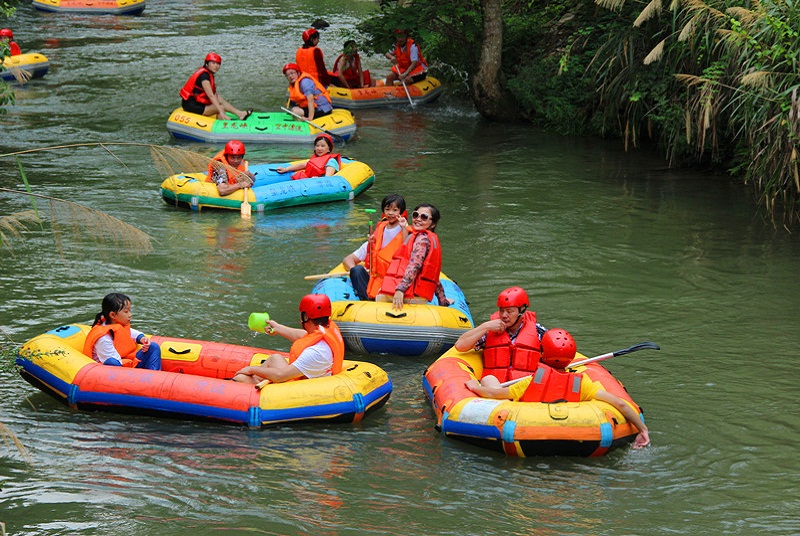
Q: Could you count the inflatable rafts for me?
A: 8